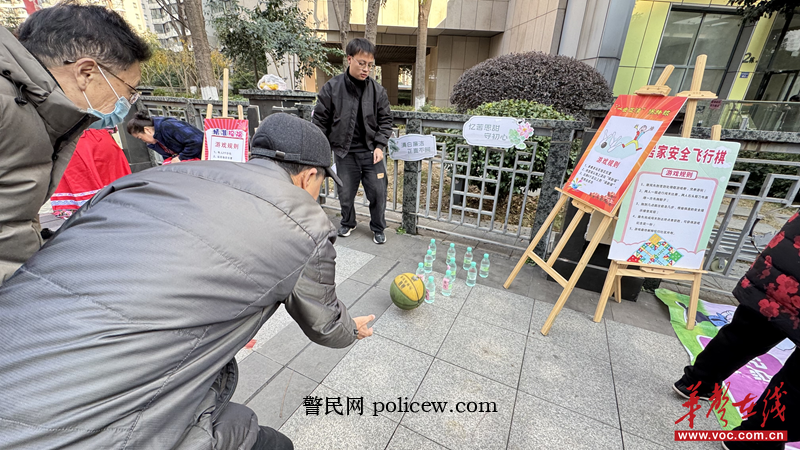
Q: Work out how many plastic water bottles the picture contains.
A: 10